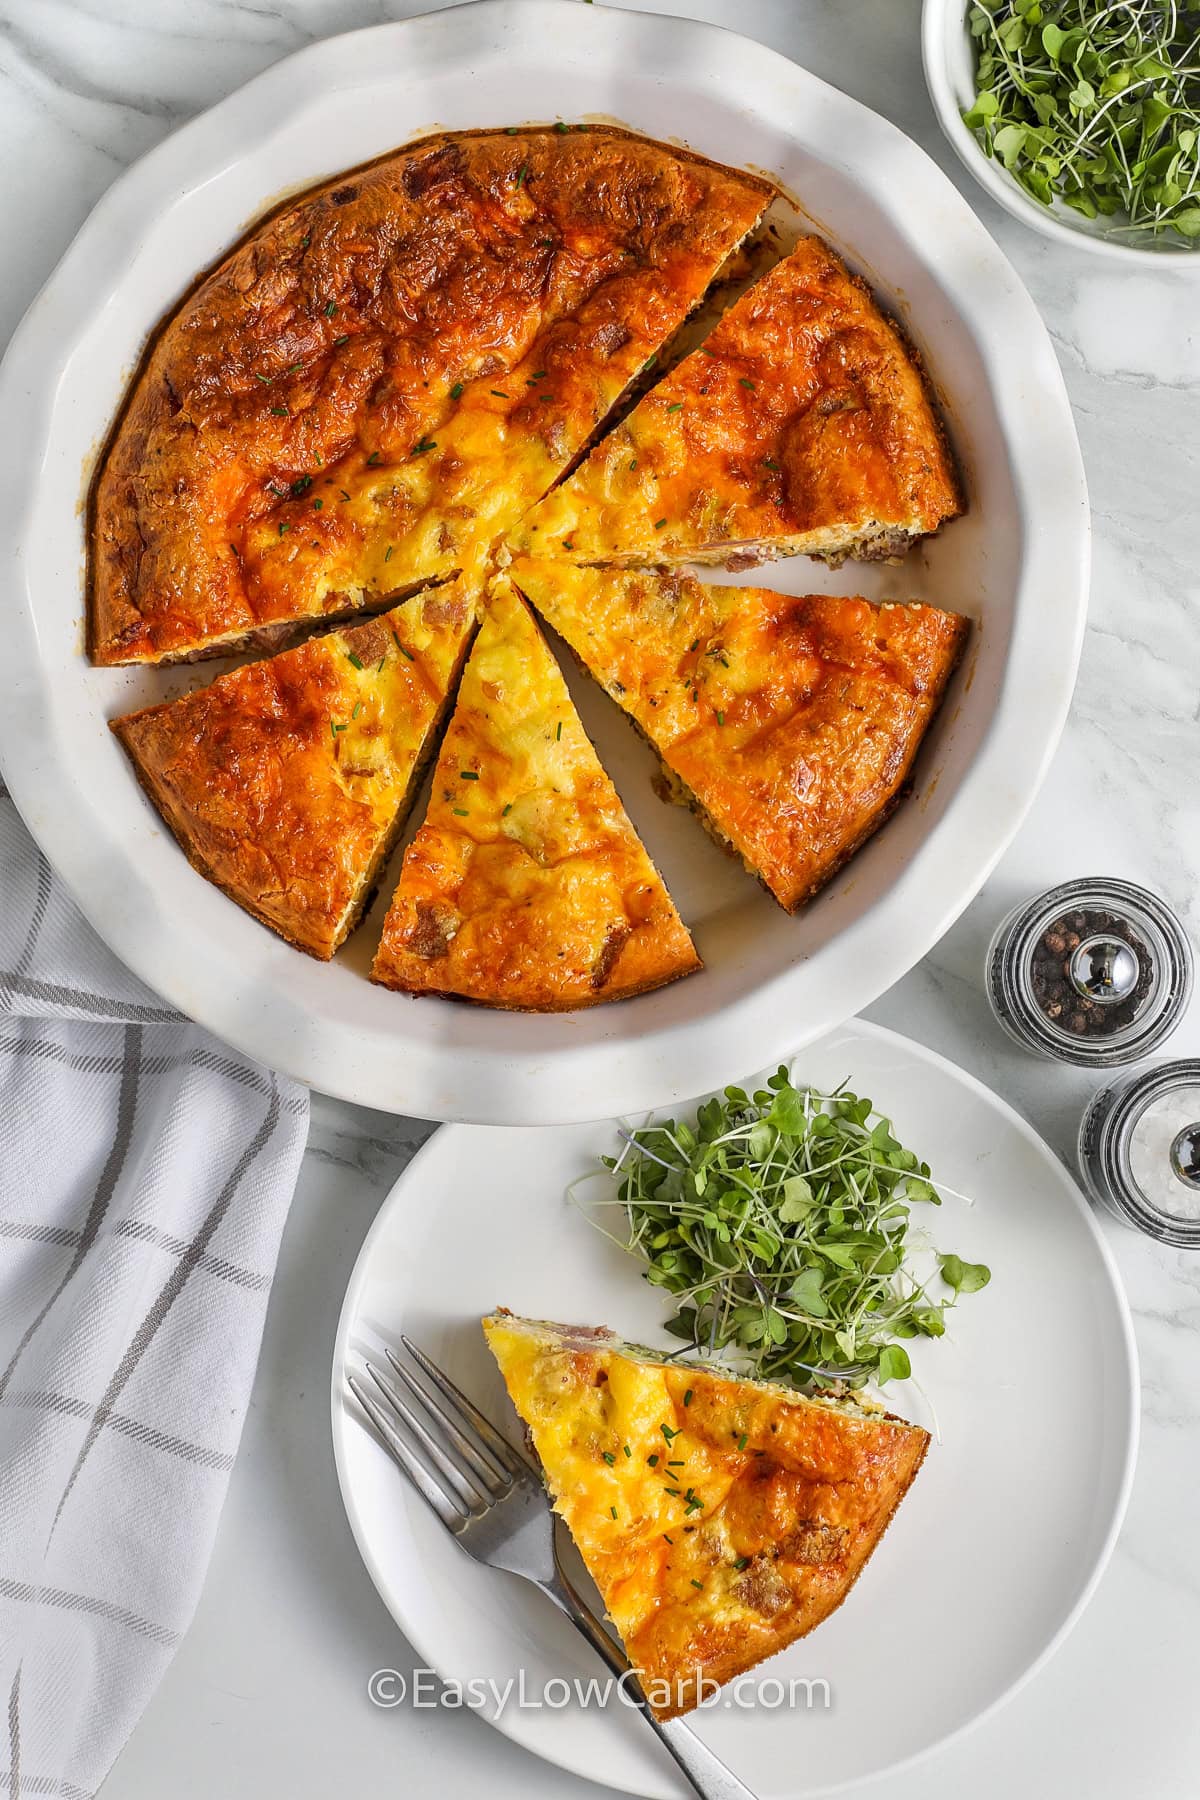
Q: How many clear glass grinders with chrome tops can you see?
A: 2